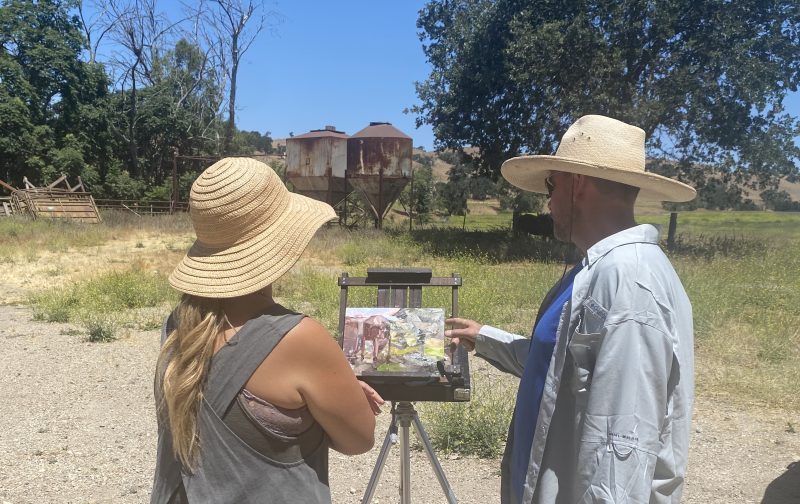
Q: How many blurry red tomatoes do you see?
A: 0